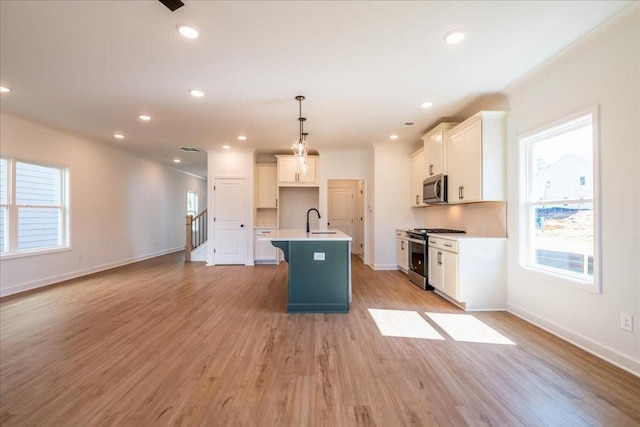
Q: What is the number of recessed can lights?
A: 11